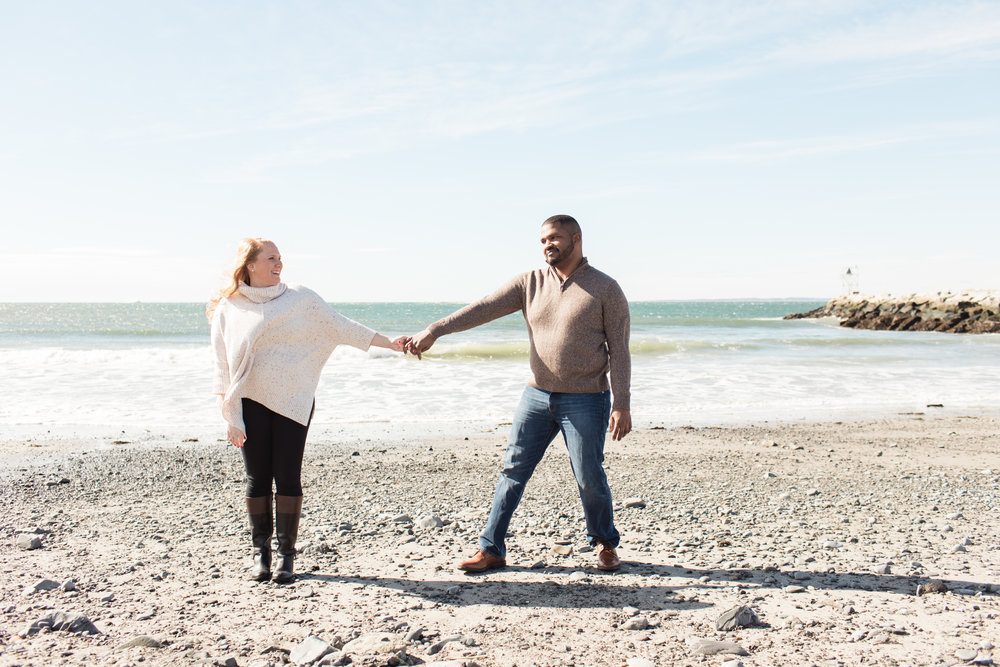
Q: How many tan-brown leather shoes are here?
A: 2